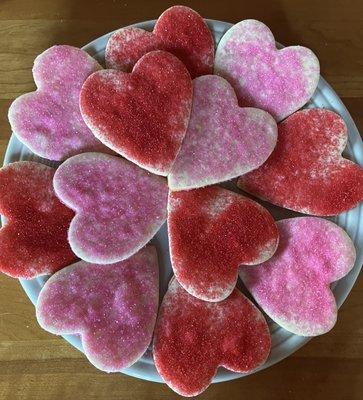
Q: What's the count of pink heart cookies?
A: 6